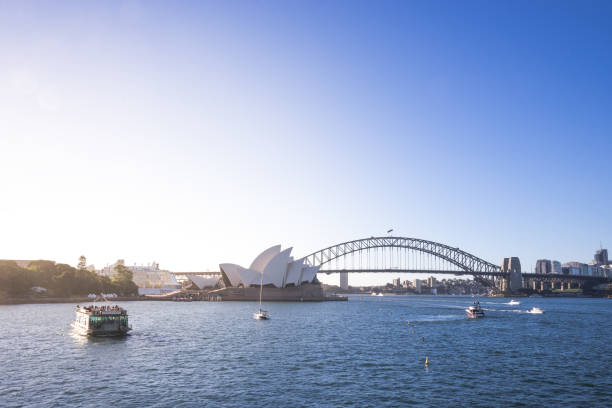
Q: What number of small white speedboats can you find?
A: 2